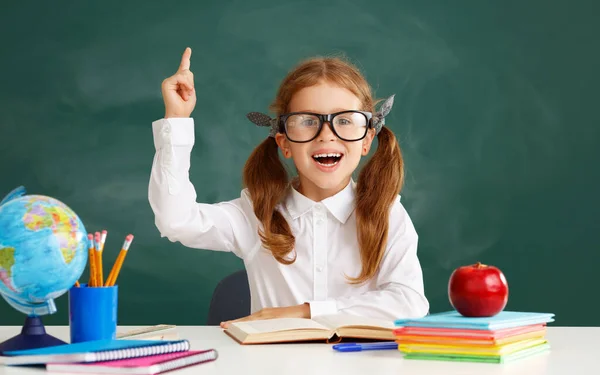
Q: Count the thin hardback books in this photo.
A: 5